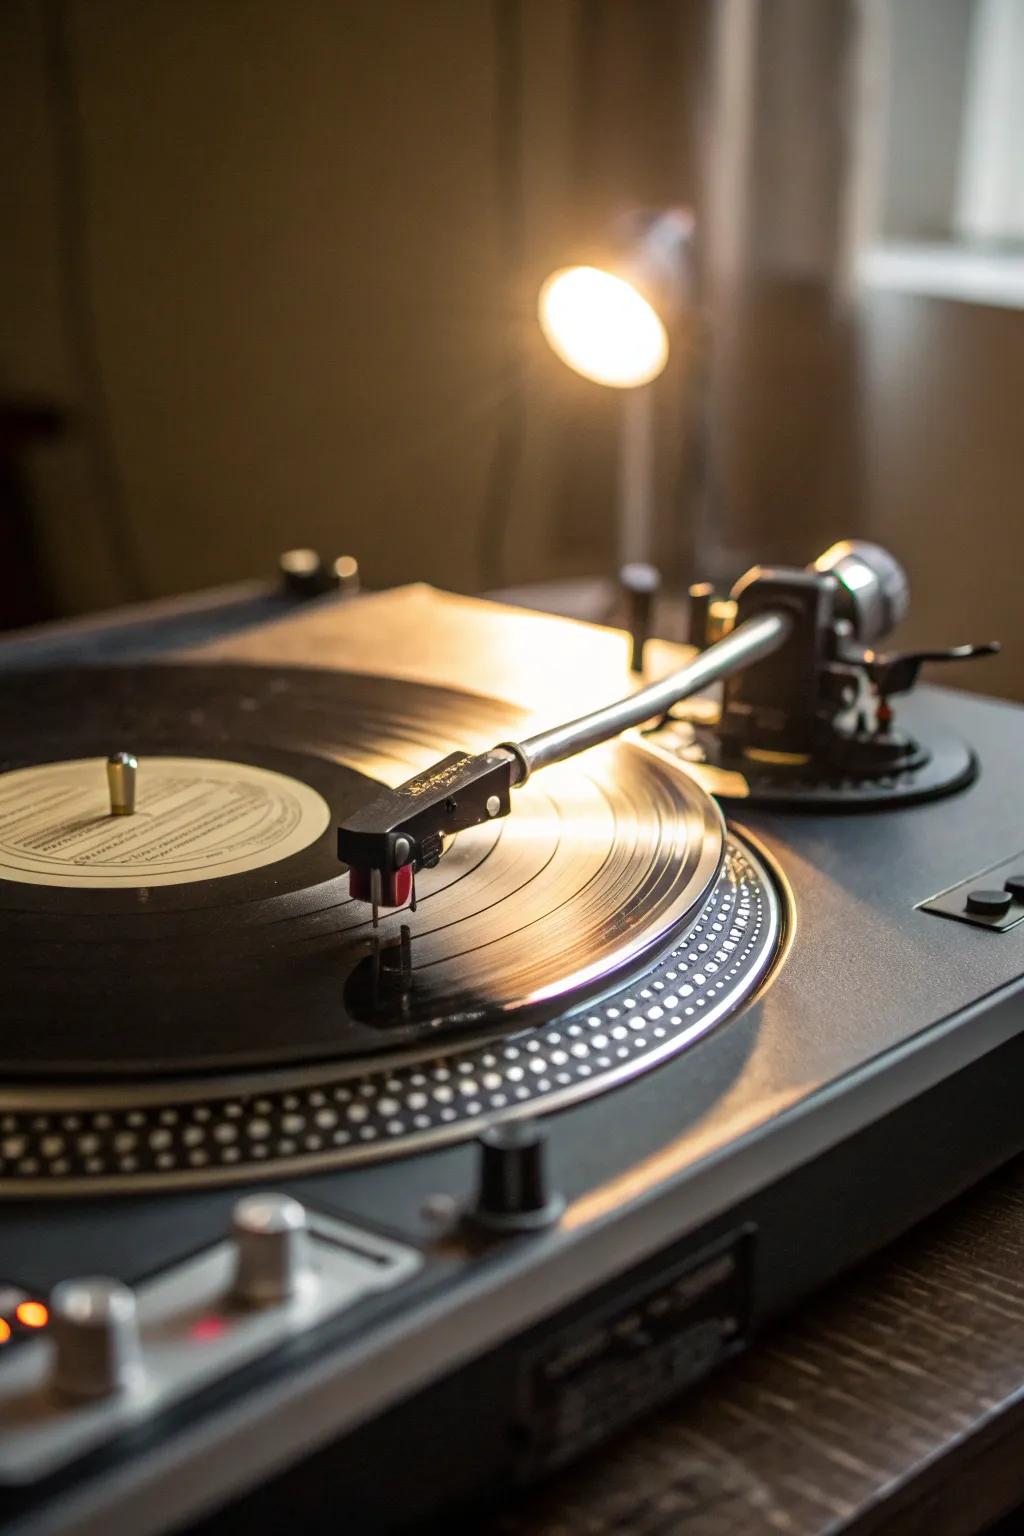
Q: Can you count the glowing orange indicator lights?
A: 2